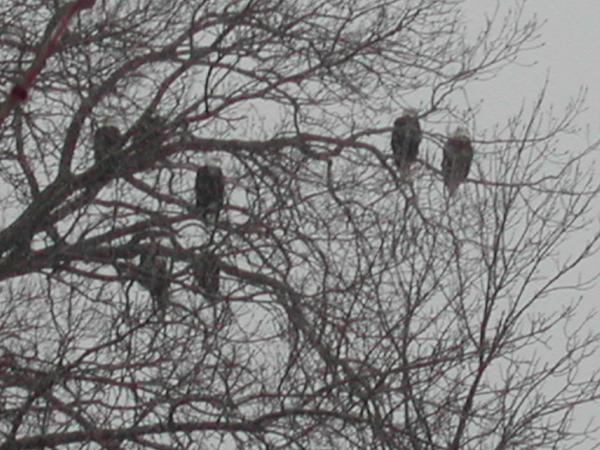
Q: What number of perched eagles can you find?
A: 6